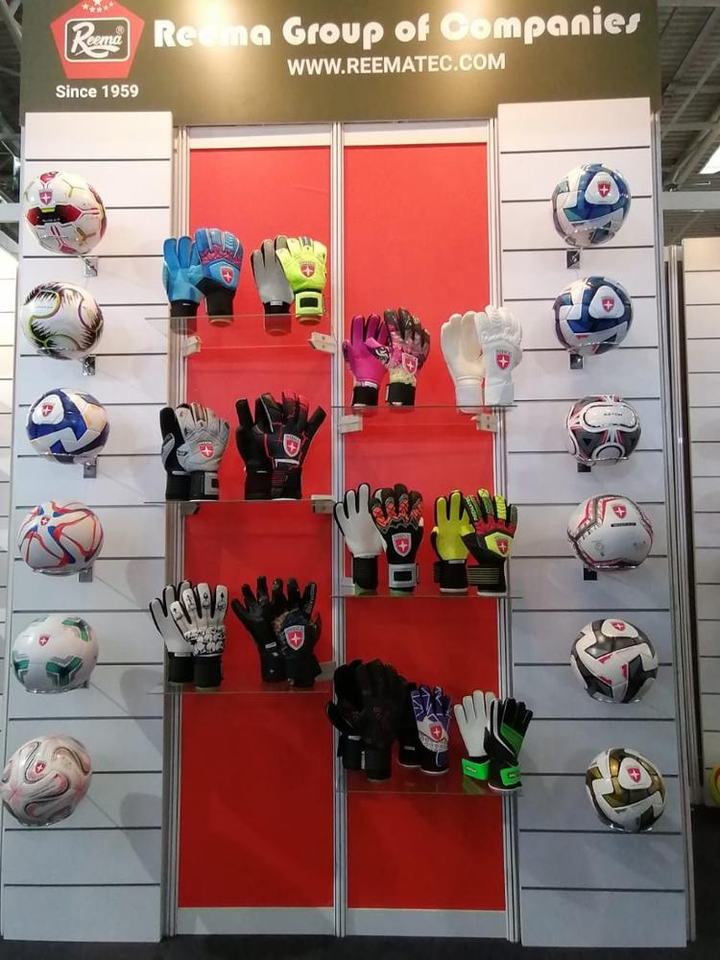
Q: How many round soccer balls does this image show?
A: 12